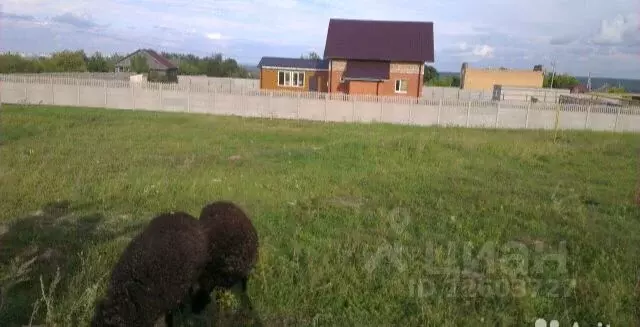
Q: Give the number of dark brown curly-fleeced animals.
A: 2